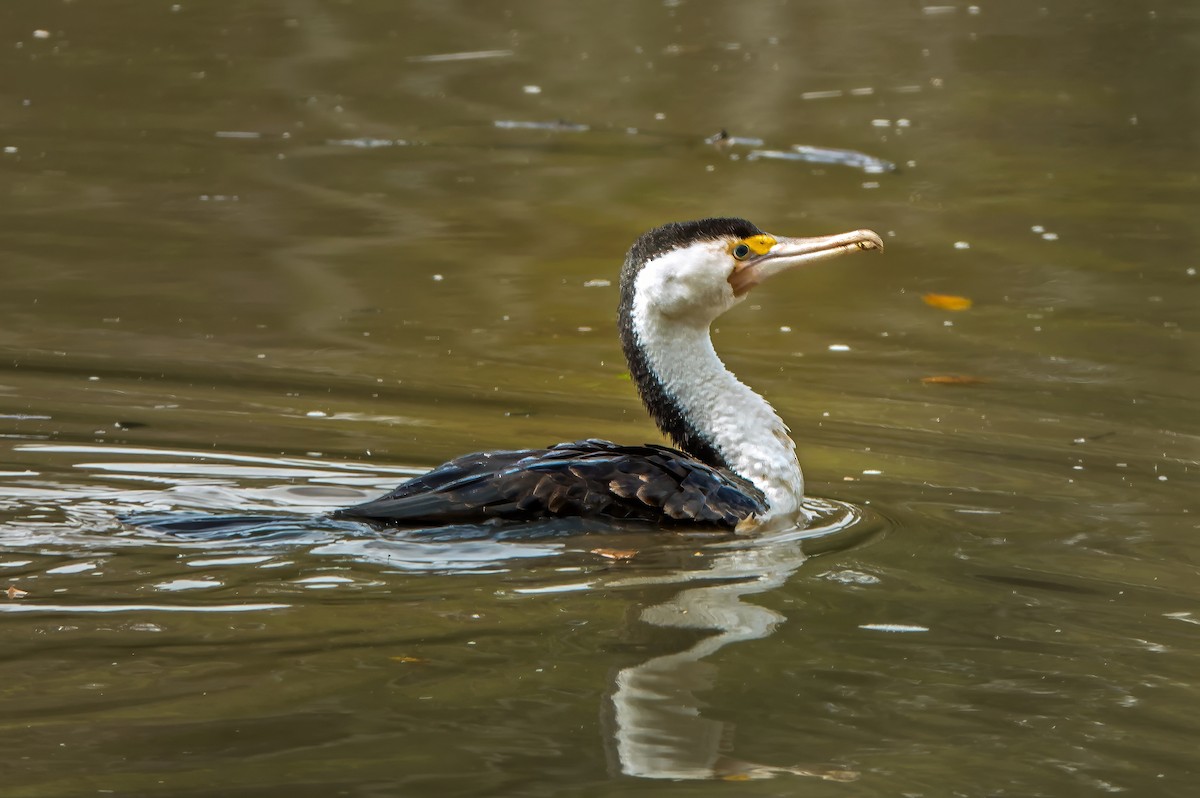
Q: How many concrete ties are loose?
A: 0